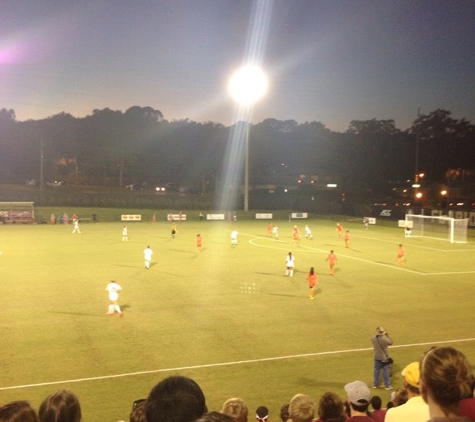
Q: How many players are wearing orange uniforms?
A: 8